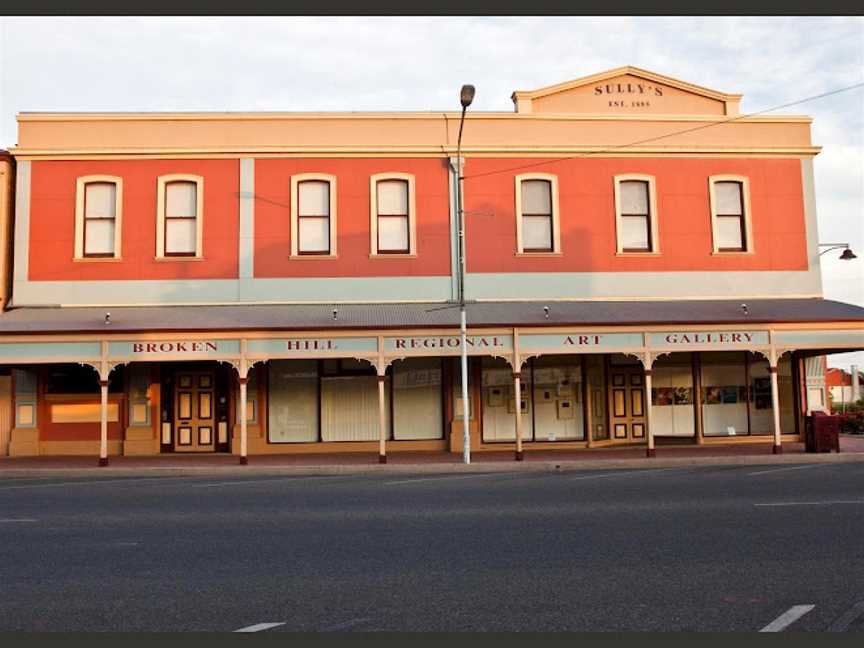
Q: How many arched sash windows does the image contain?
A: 7